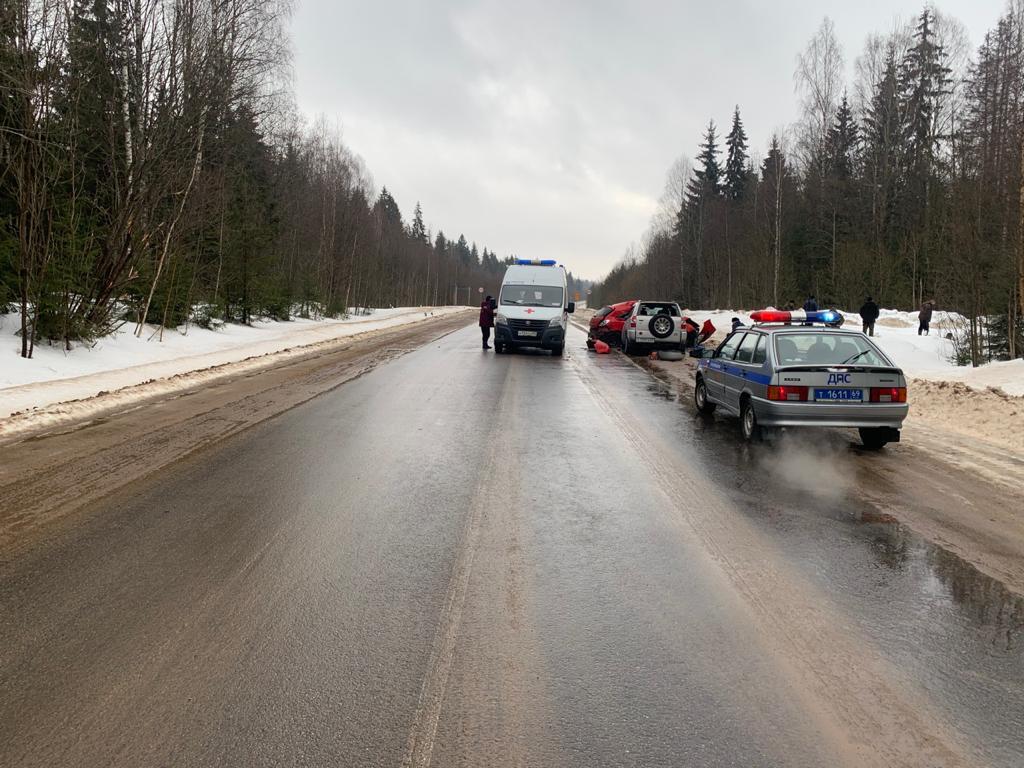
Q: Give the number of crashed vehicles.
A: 2